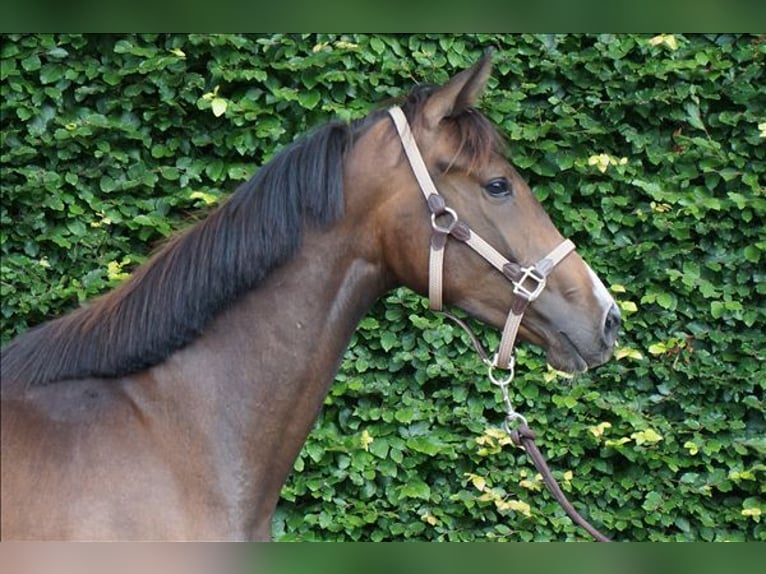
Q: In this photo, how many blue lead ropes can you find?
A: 0